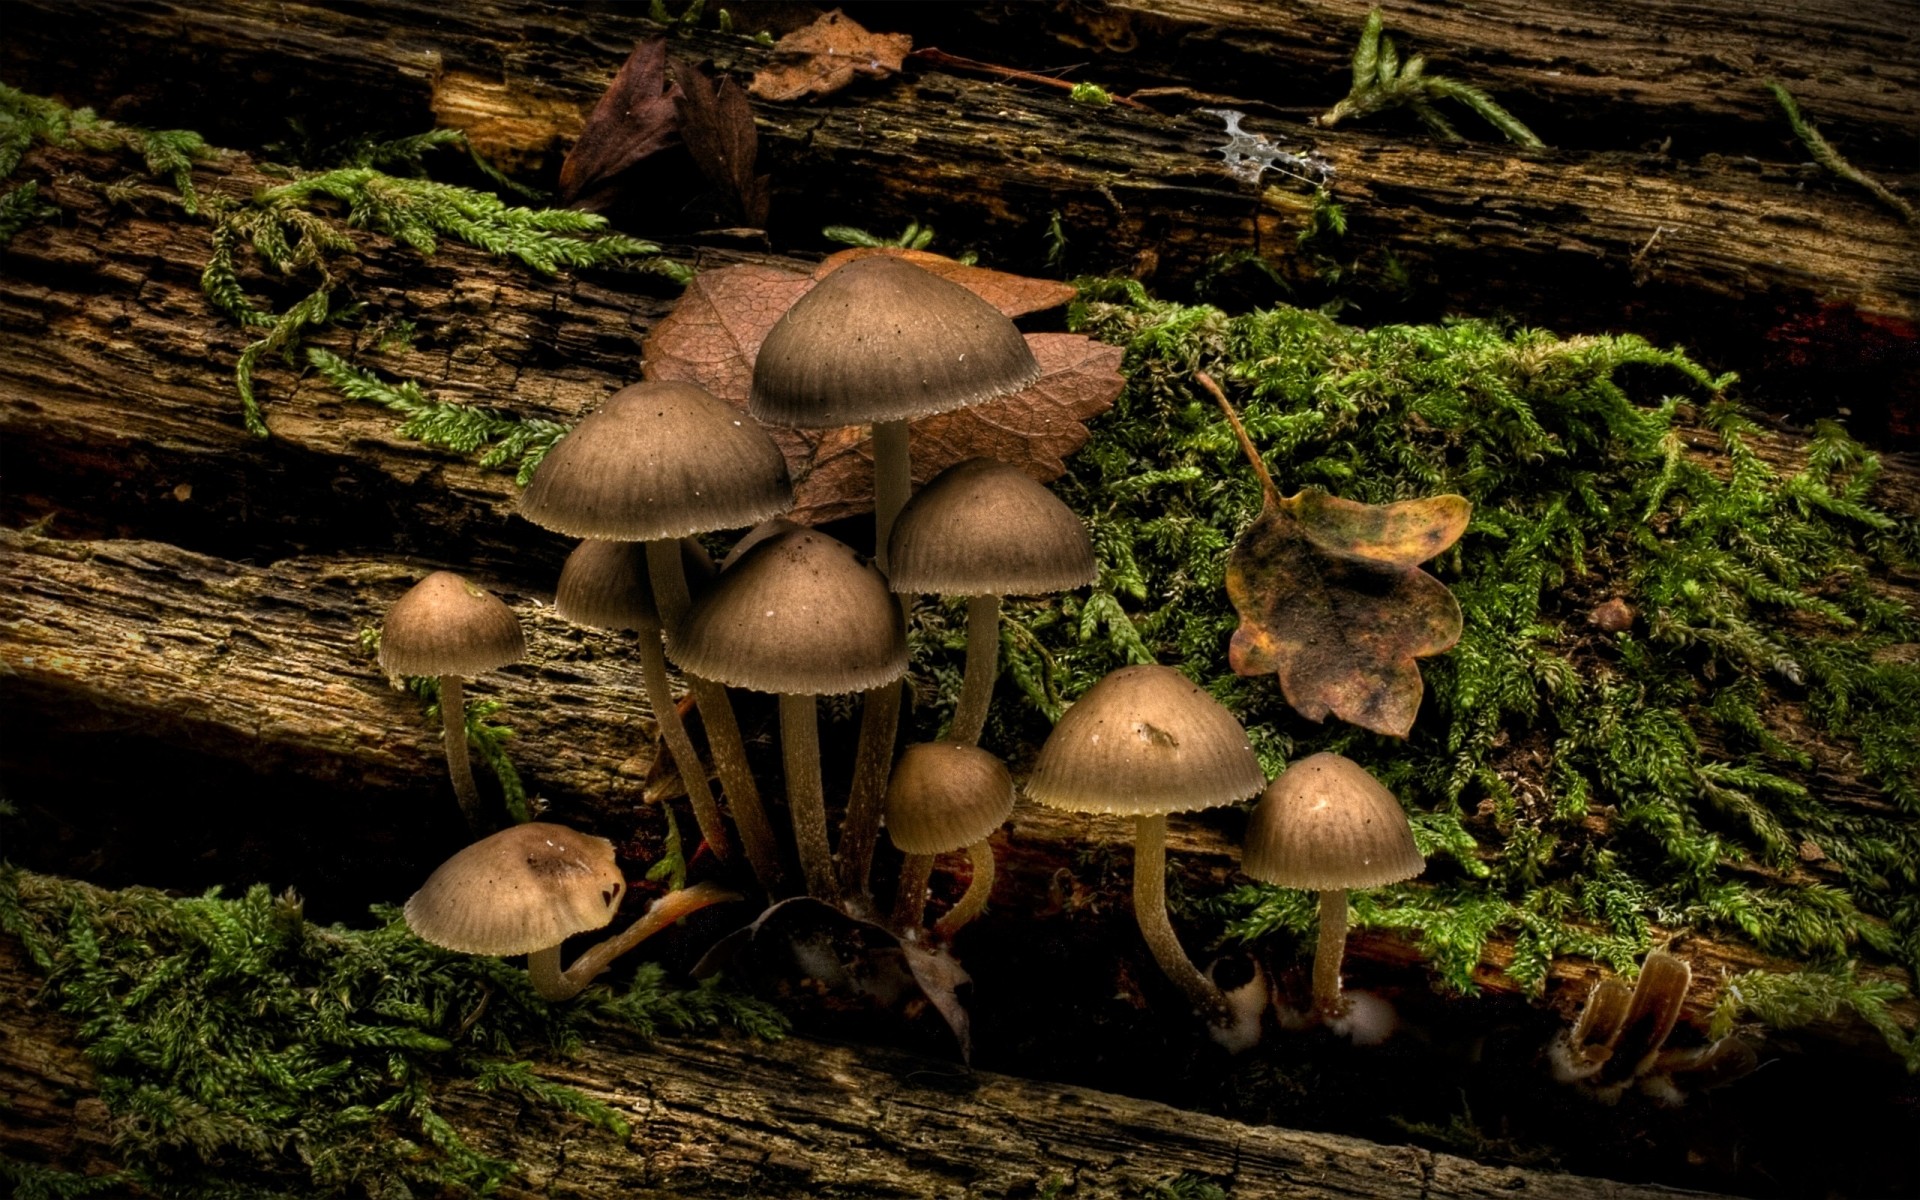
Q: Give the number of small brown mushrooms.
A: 11